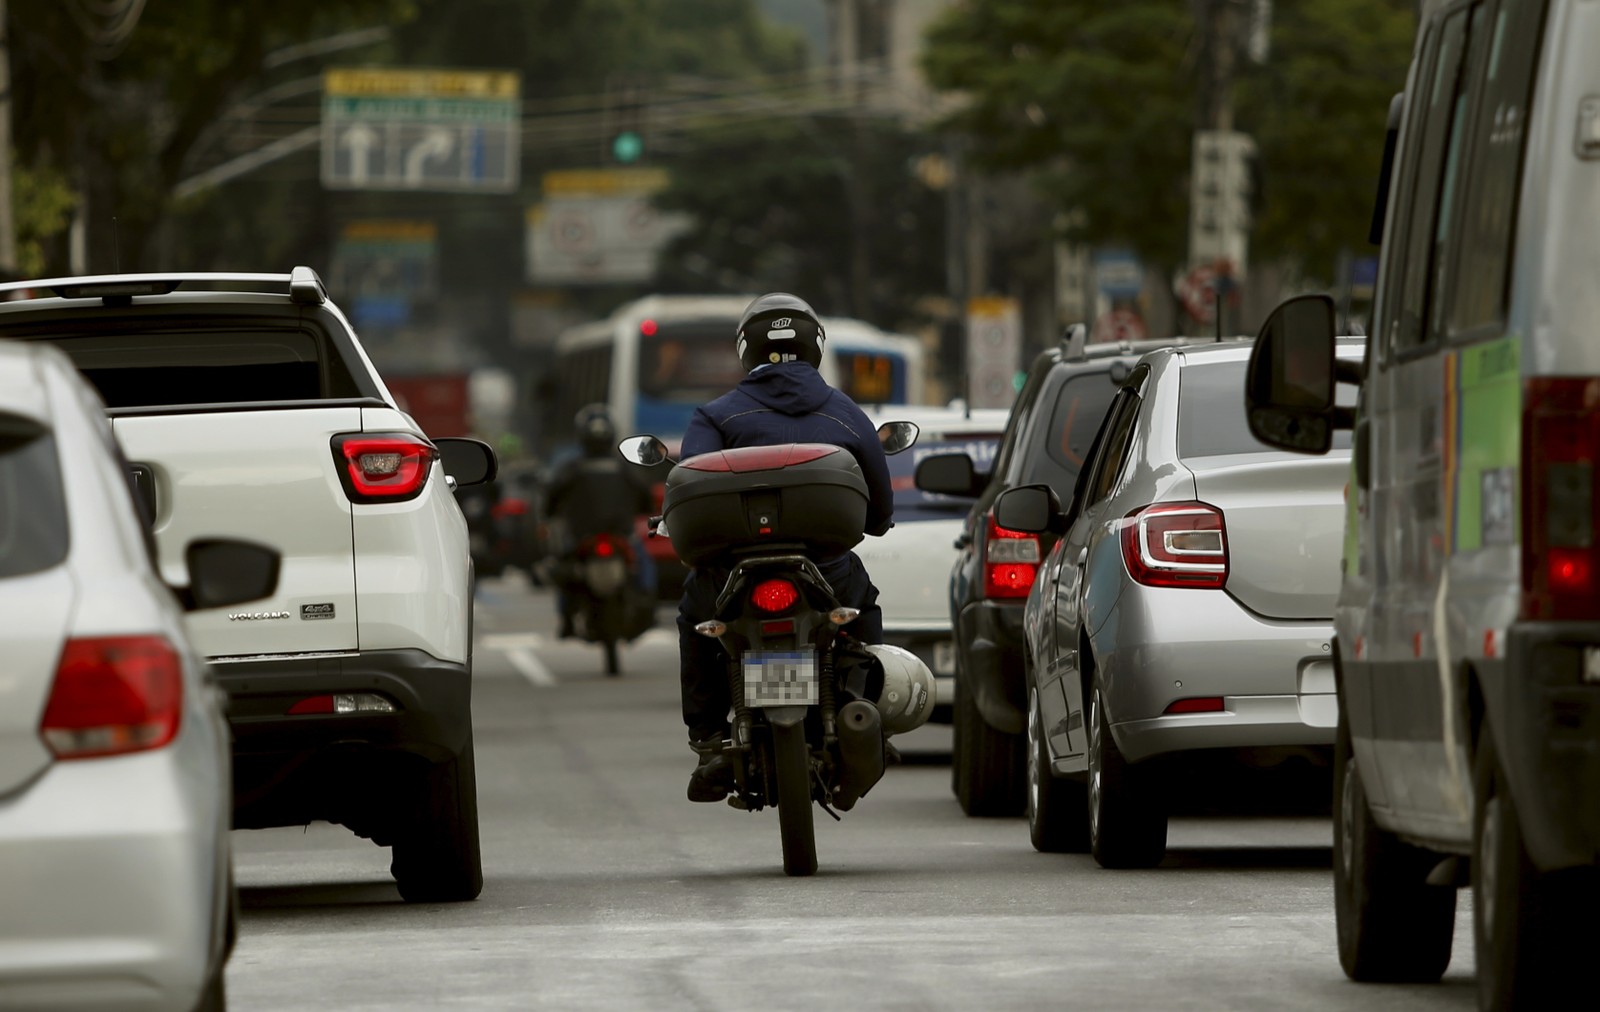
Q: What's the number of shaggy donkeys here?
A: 0